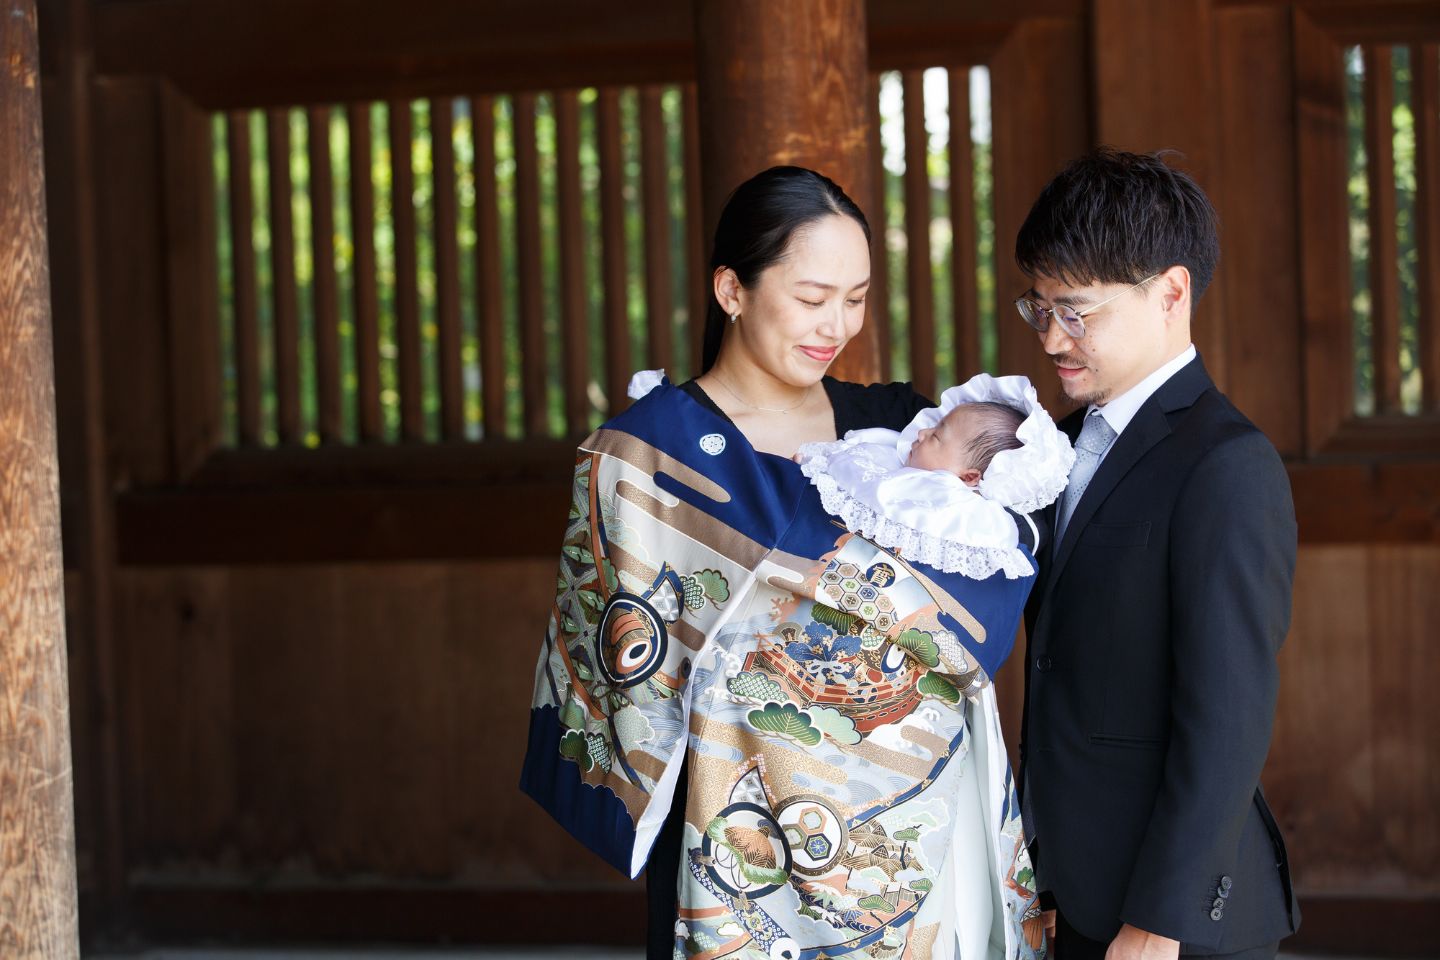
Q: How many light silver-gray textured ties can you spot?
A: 1